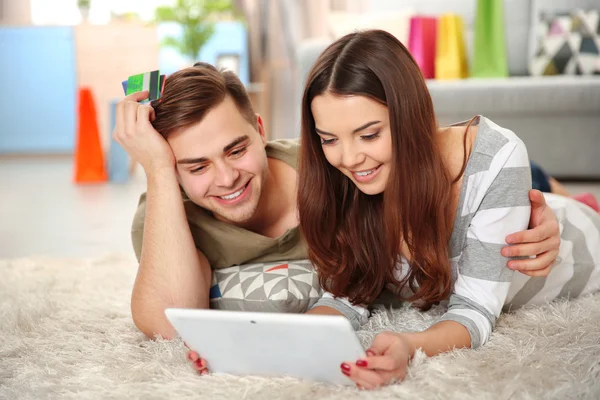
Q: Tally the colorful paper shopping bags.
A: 5